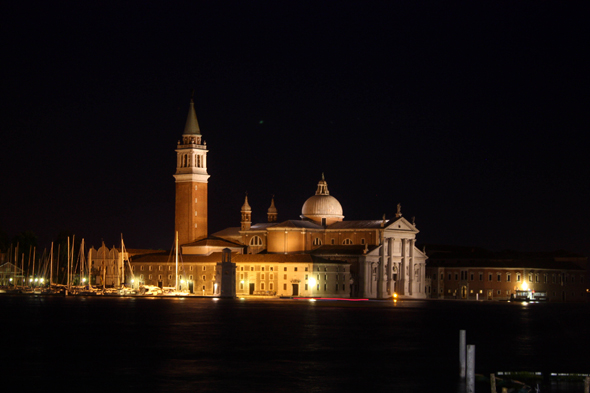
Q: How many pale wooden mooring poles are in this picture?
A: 2